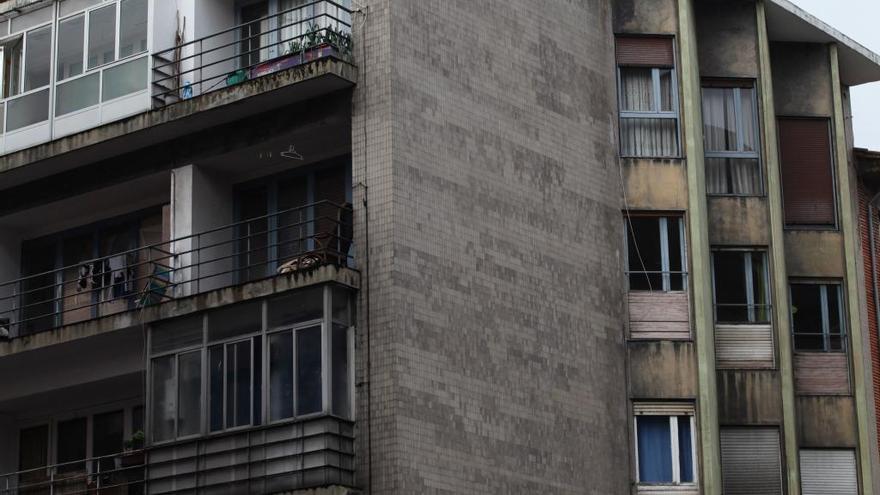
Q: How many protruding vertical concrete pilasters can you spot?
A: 3